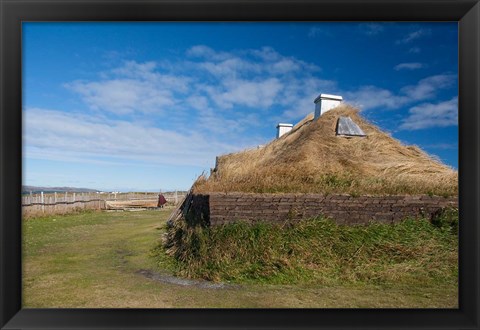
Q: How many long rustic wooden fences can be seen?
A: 1